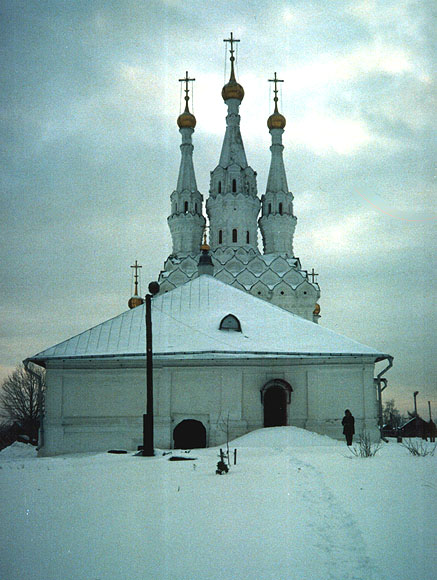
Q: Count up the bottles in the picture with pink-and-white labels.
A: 0